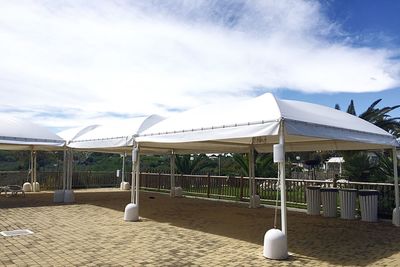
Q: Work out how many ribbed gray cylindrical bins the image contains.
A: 4